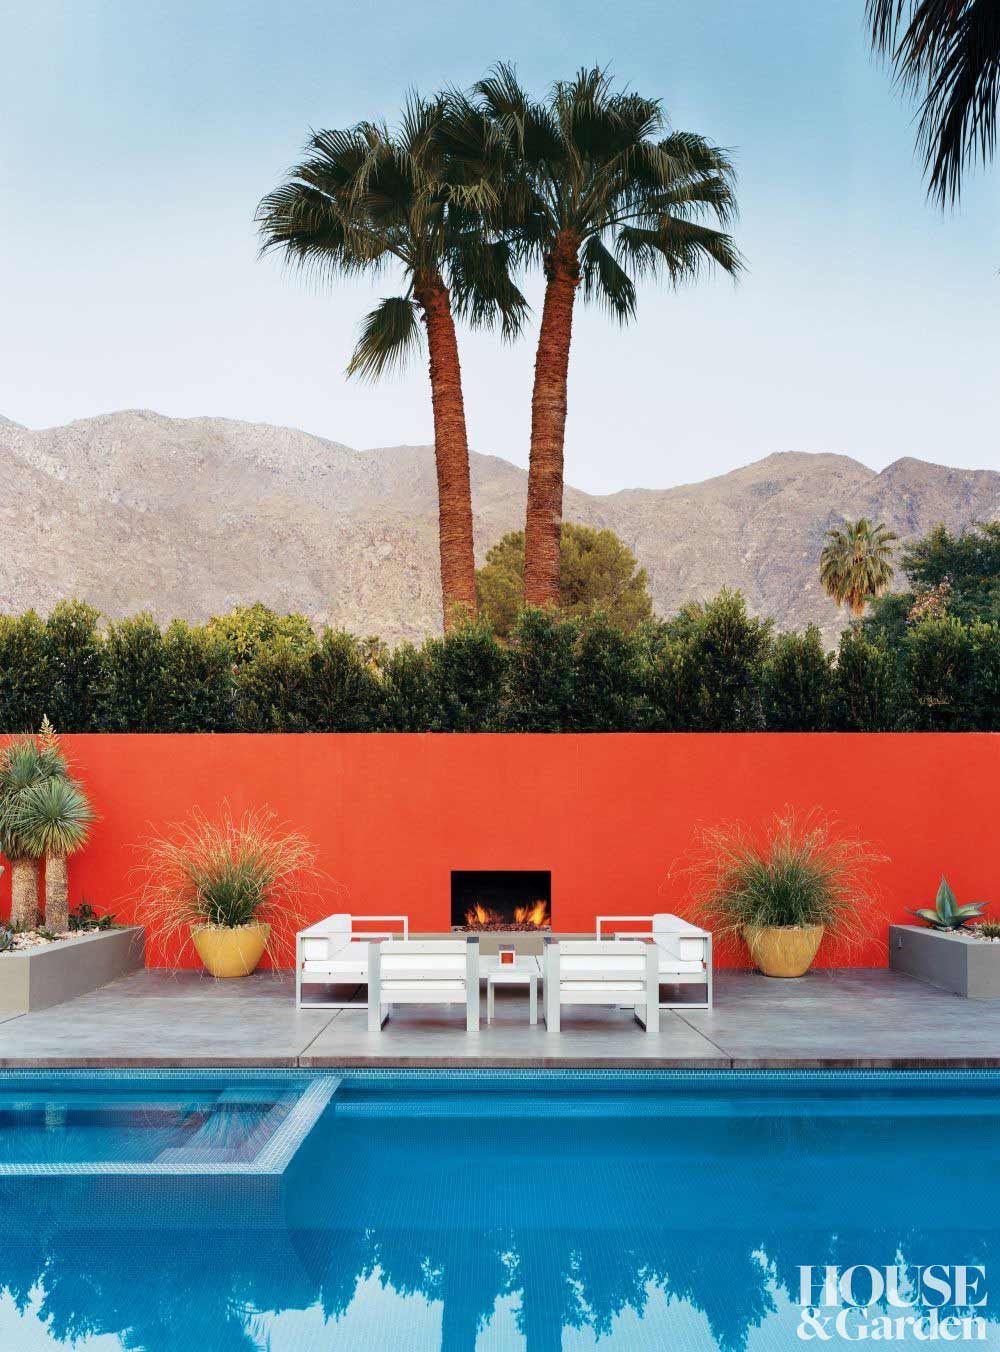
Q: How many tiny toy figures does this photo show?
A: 0